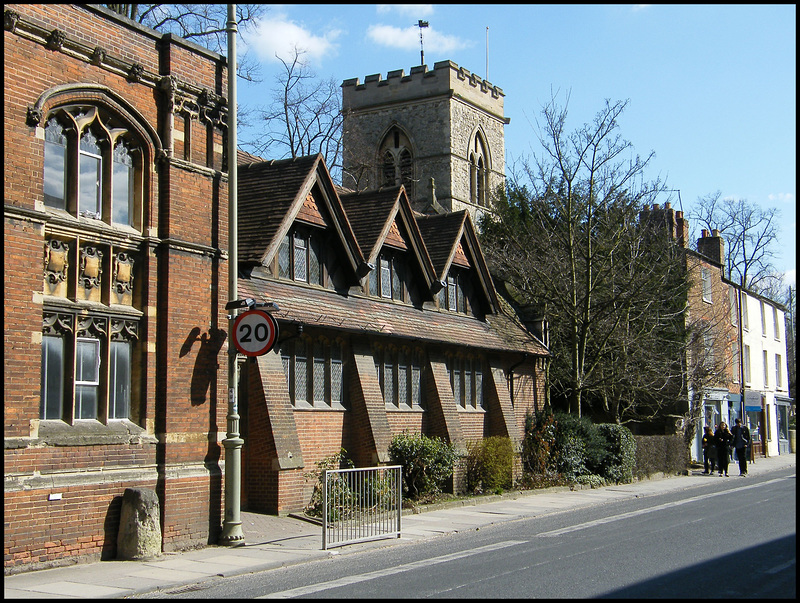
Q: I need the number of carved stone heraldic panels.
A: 3